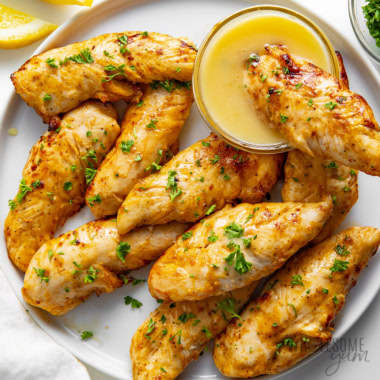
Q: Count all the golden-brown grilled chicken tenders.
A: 10